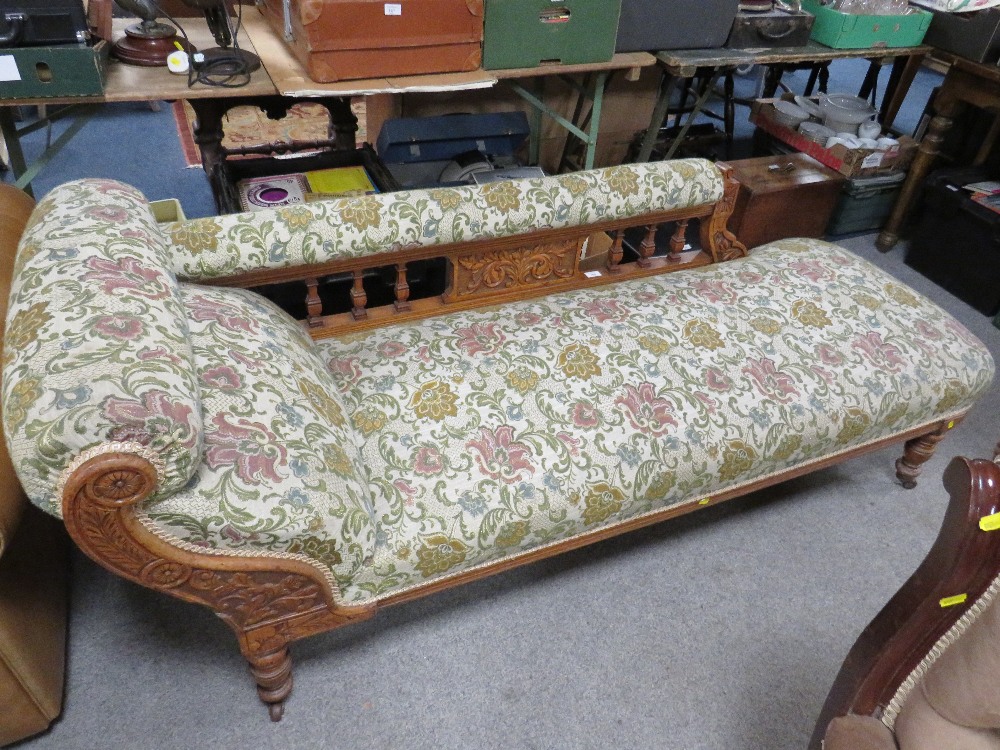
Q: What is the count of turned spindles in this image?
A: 6